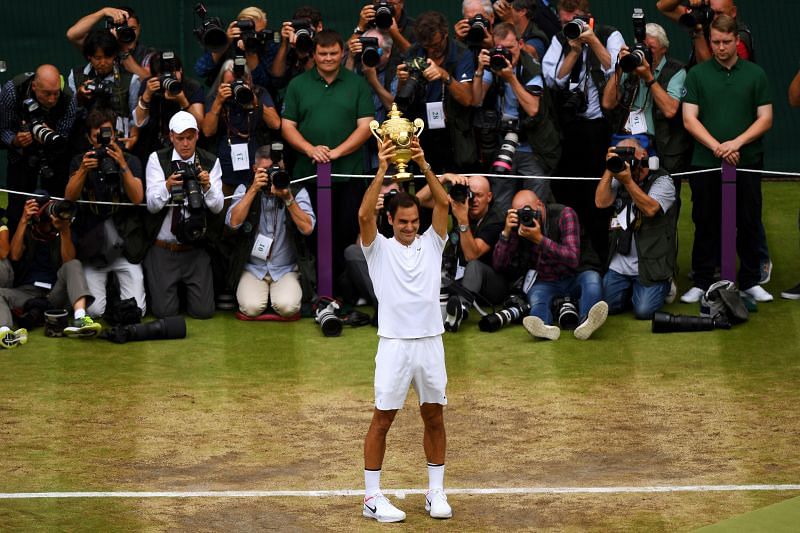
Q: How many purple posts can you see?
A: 2